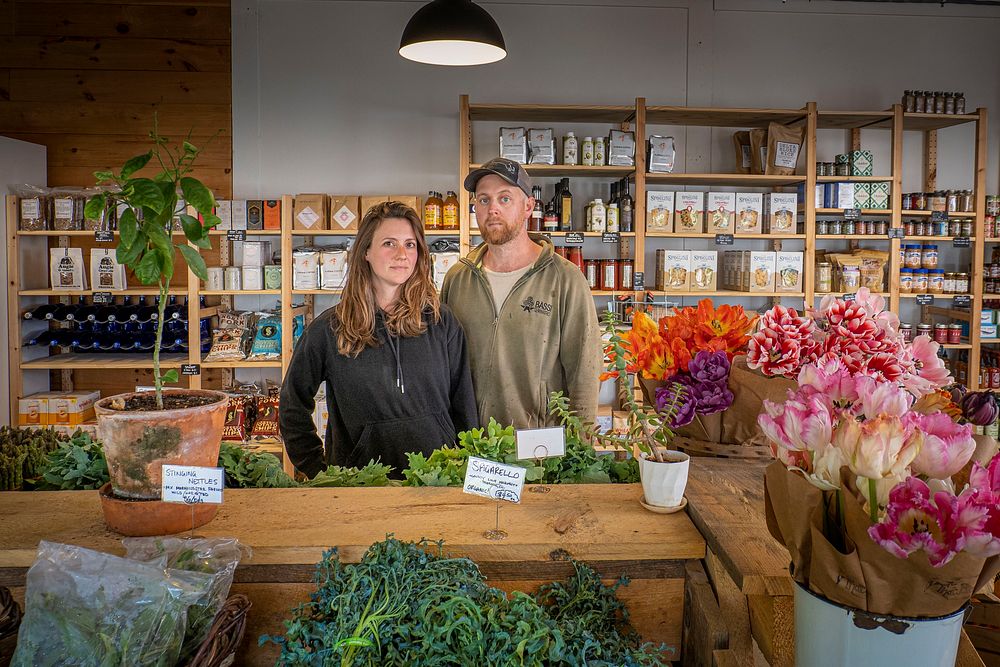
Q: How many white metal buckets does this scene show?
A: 1